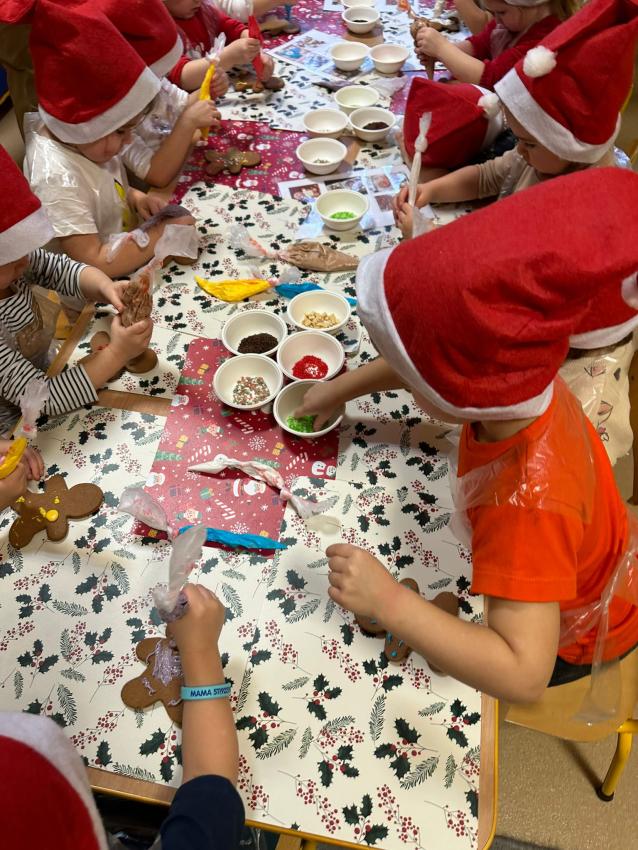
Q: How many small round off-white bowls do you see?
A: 14